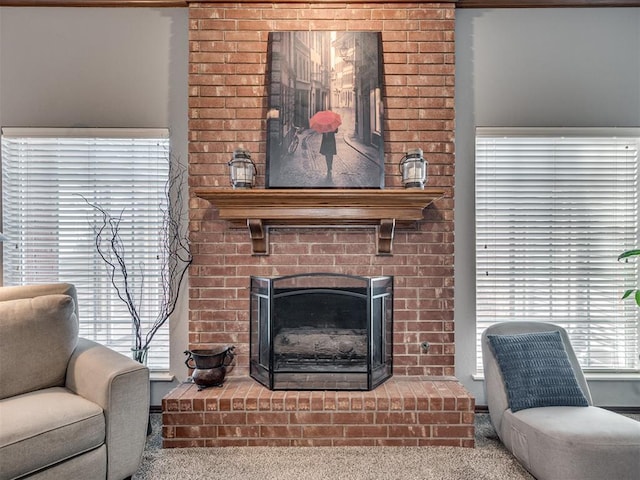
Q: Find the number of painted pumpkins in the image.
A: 0